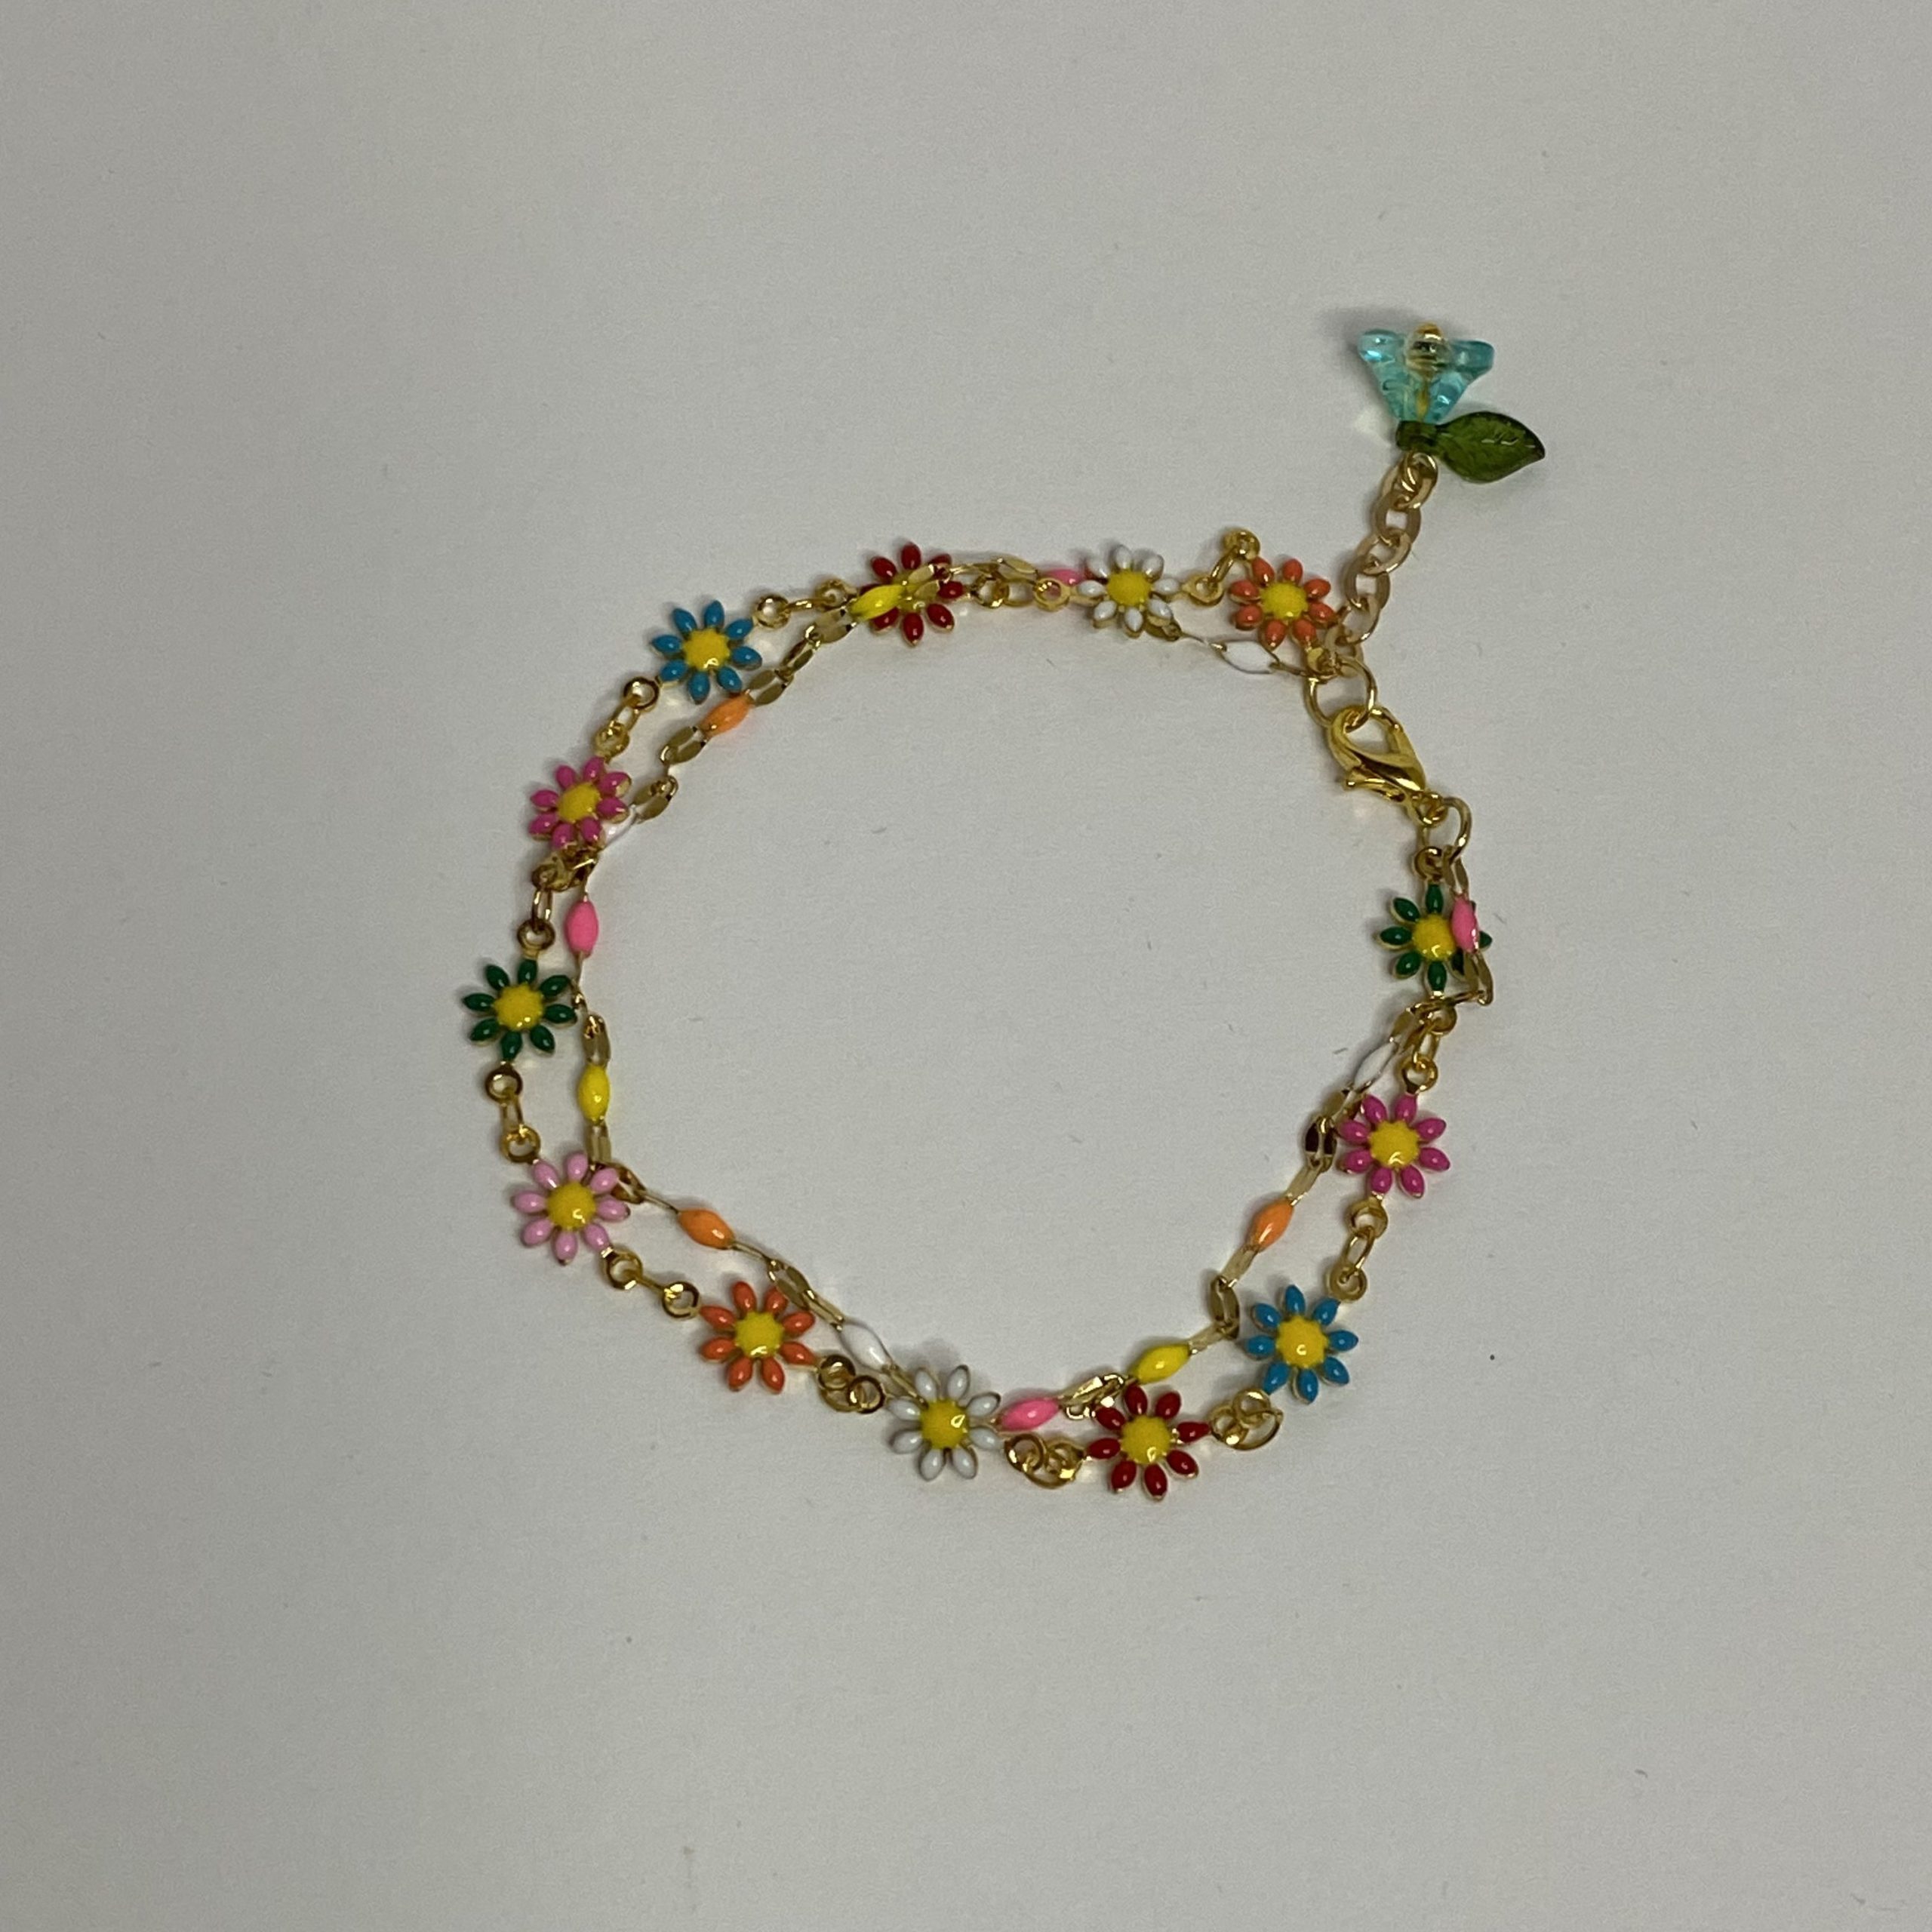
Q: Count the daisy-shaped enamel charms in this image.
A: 13